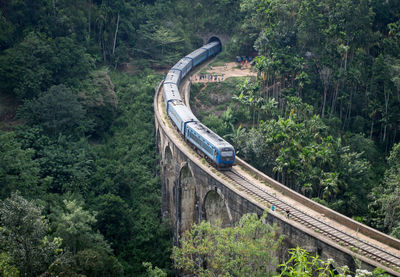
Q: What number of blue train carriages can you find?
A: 7